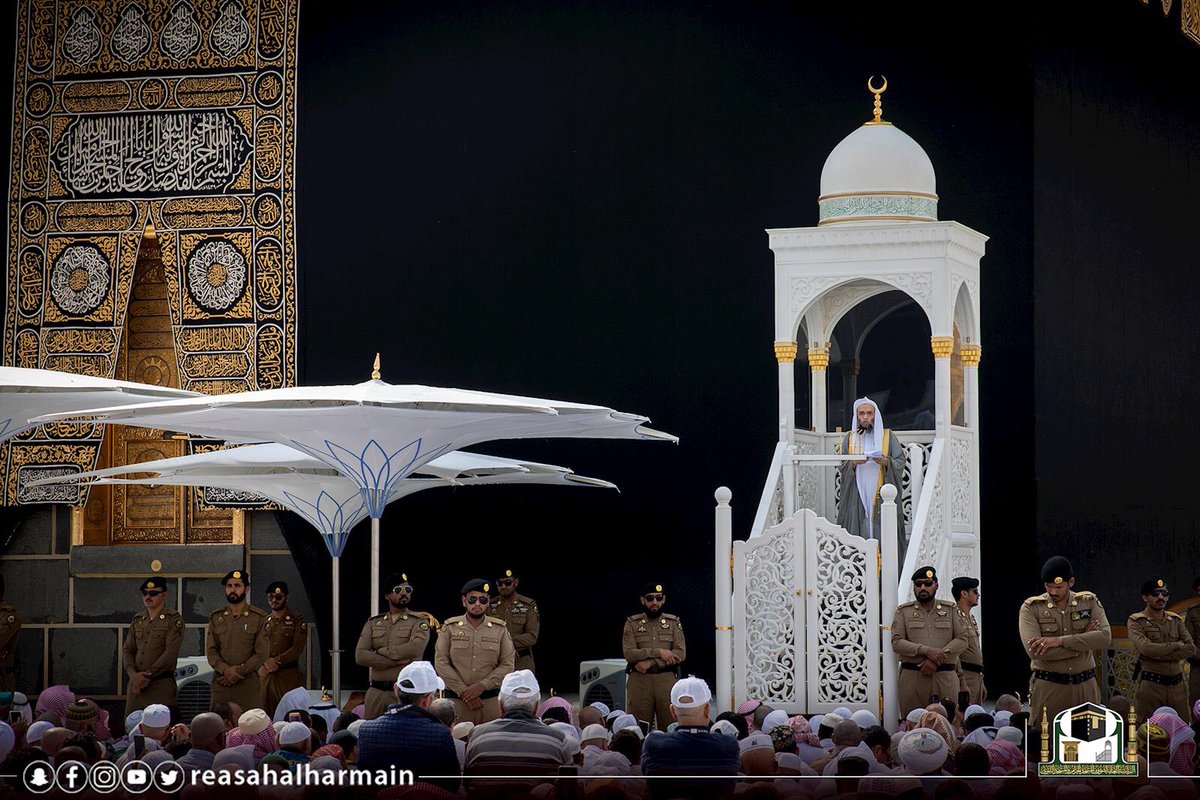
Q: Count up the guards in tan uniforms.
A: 13